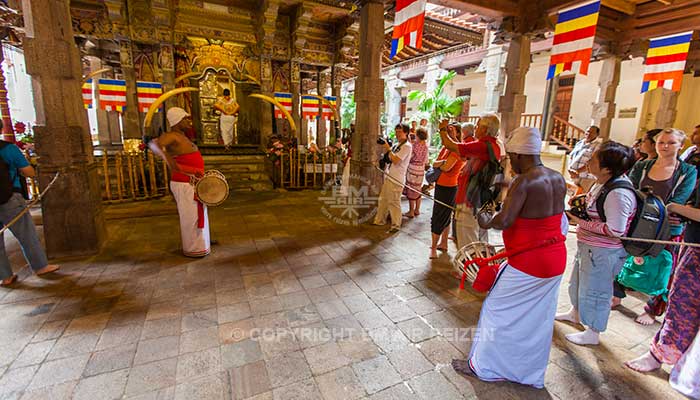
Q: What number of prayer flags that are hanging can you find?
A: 9